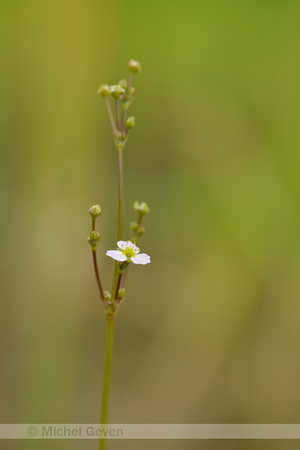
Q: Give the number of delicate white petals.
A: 3